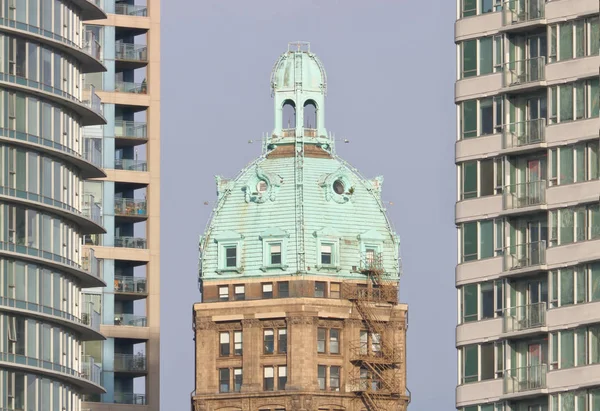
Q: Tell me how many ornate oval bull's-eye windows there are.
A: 2